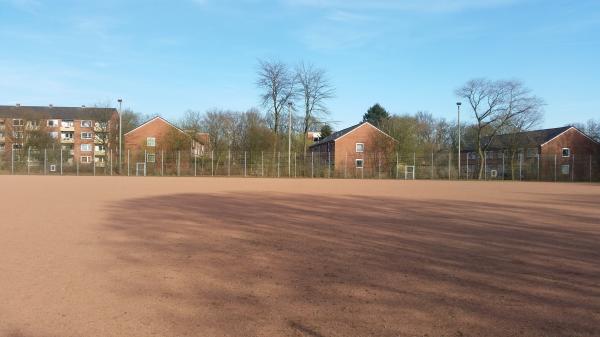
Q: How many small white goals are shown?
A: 2